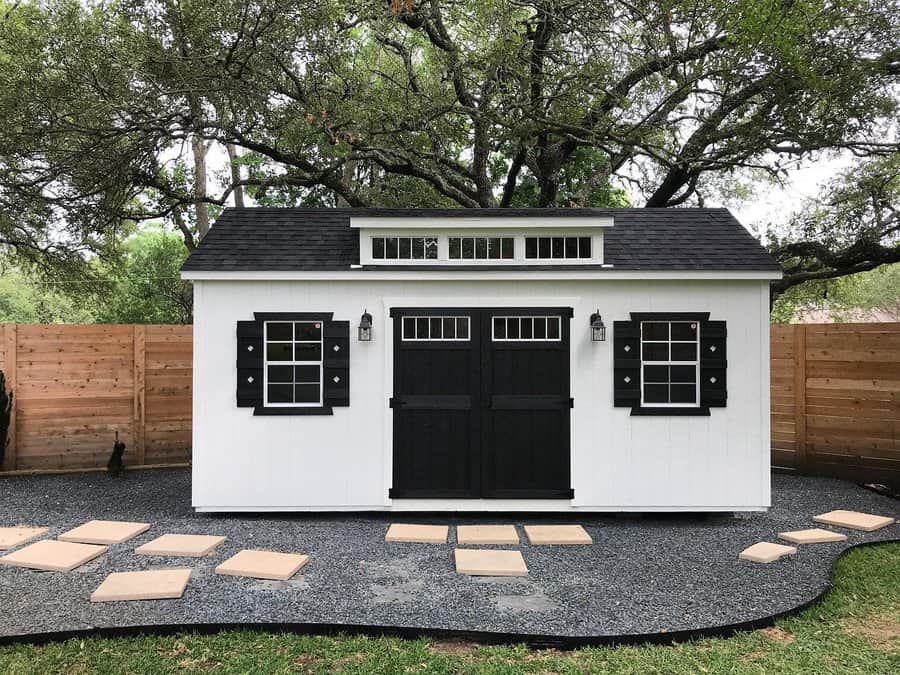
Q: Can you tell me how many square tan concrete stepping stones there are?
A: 13